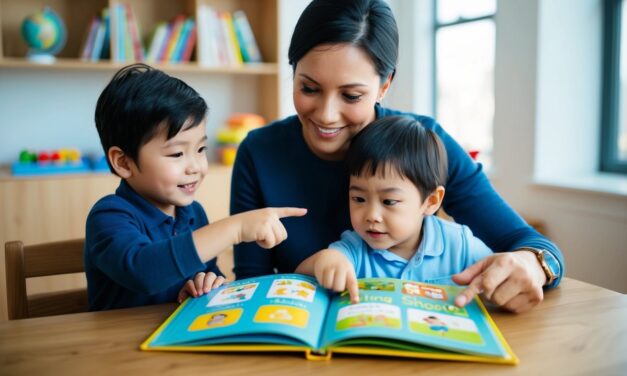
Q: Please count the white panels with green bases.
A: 2